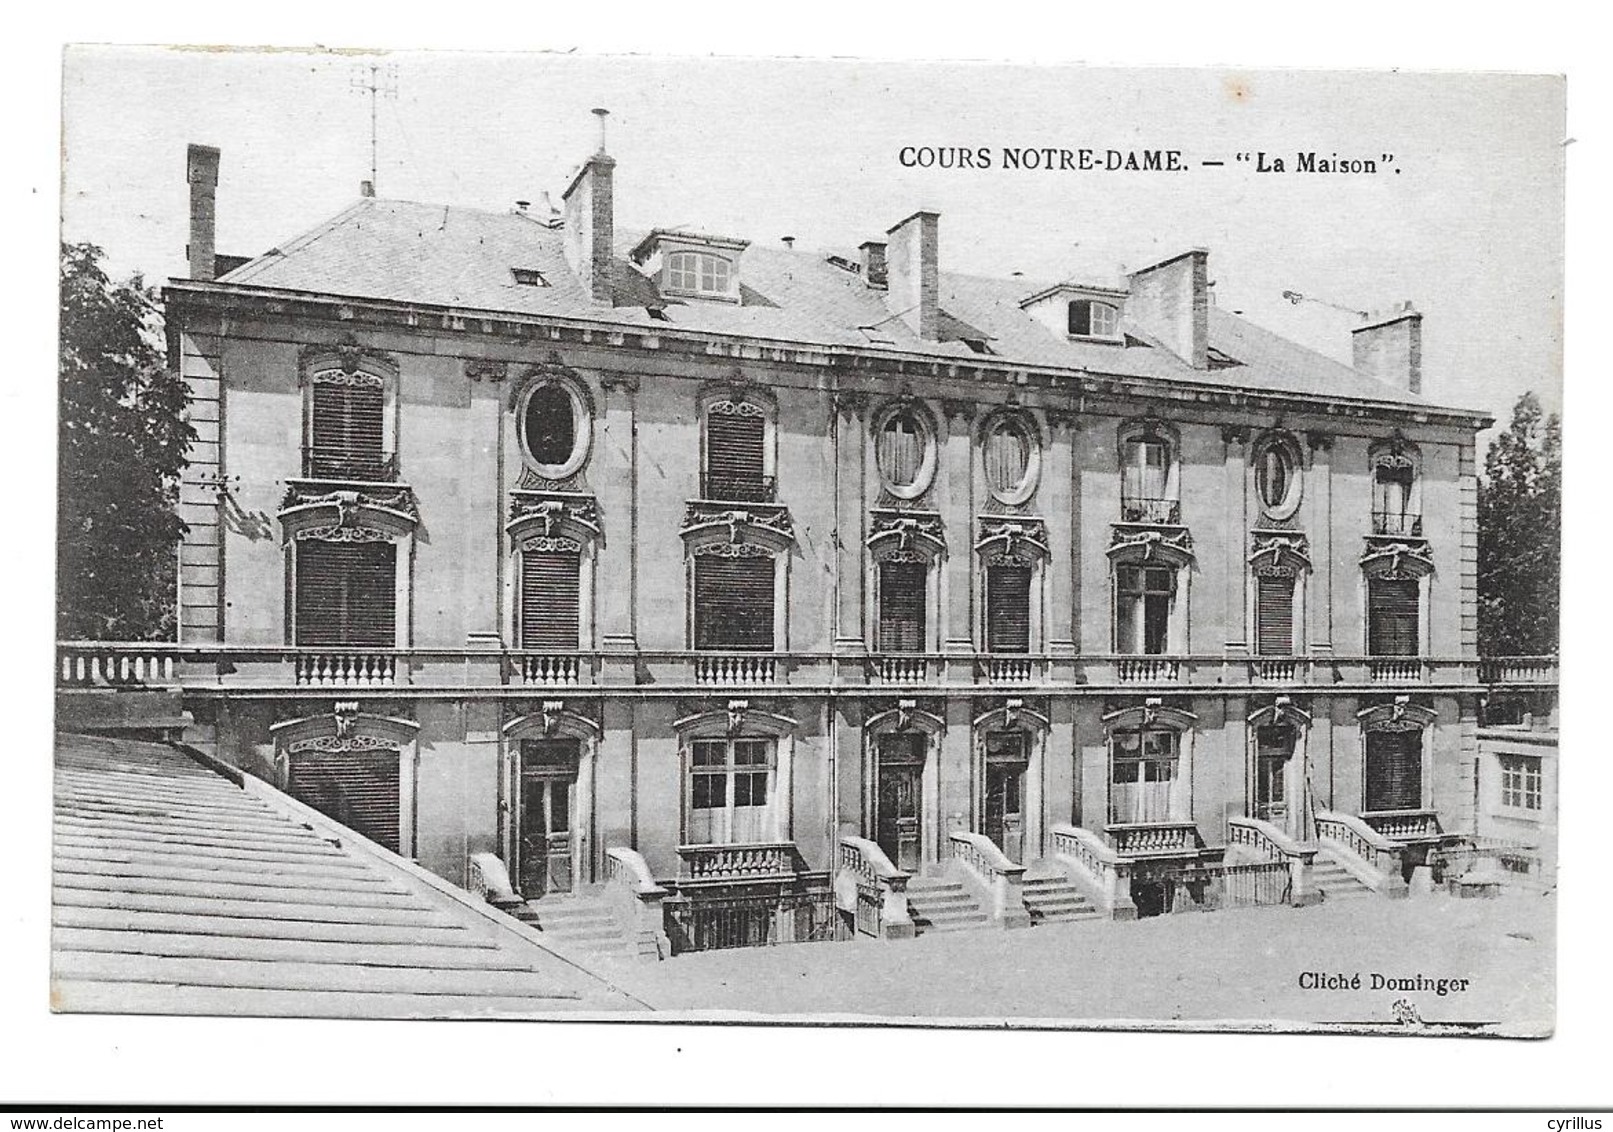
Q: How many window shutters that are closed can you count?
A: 11